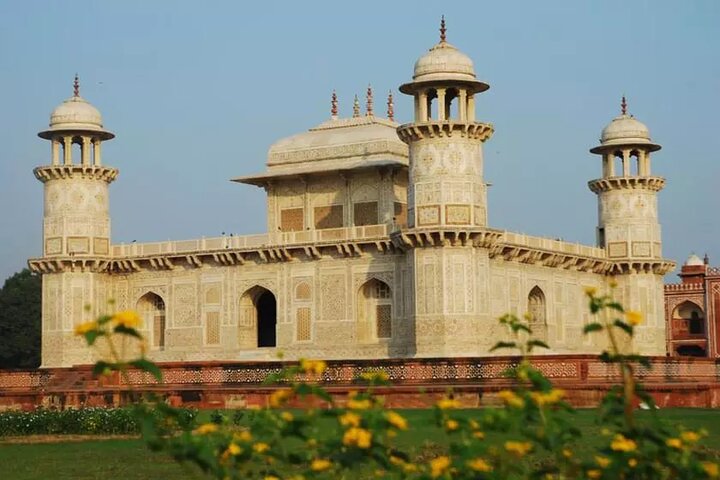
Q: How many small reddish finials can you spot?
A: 7